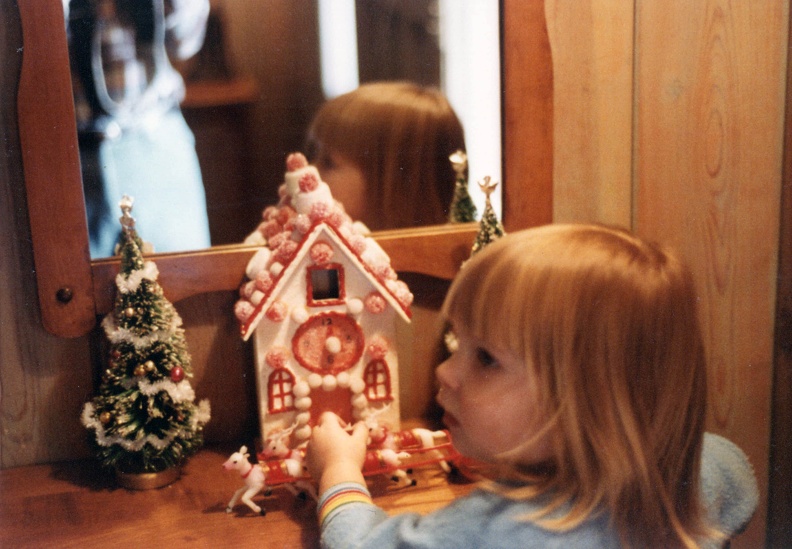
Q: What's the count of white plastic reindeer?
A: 4